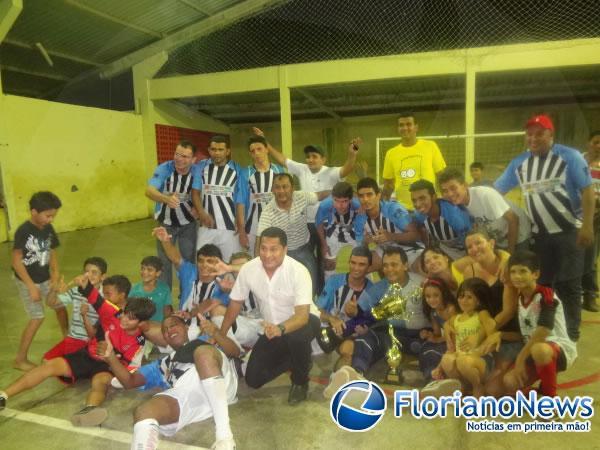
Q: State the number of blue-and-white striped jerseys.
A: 11